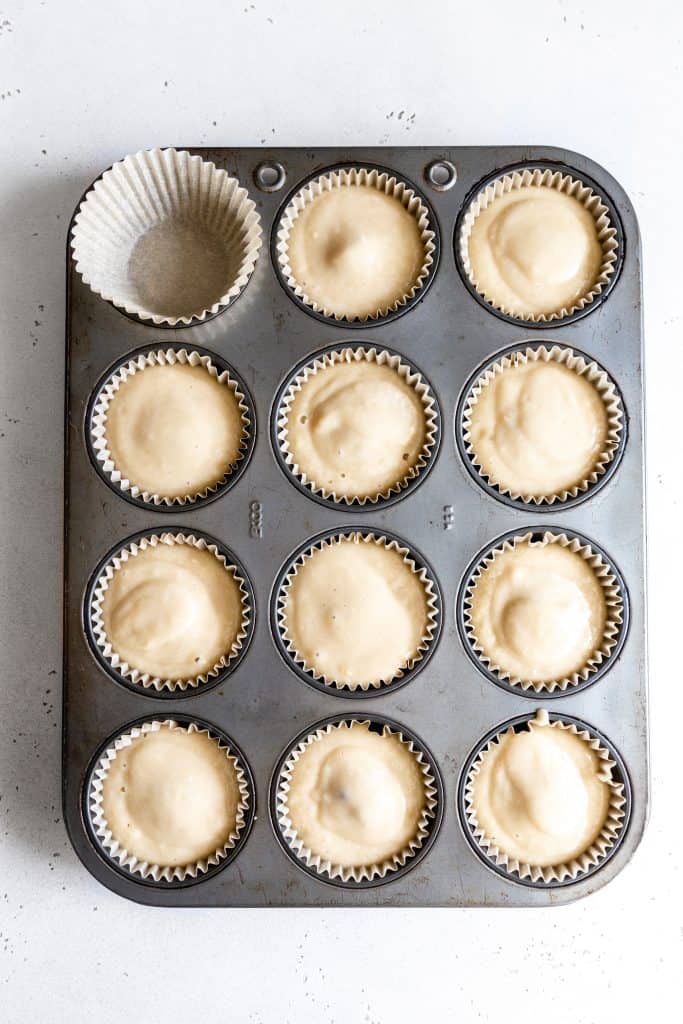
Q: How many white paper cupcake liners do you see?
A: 12